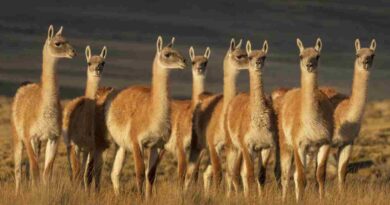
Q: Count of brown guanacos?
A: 8